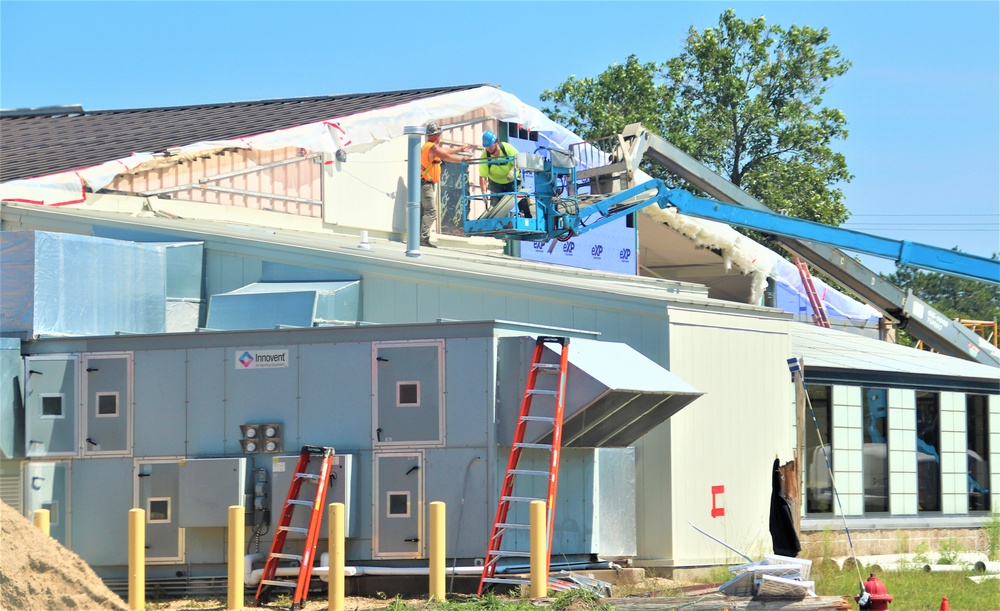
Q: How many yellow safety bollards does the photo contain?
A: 6